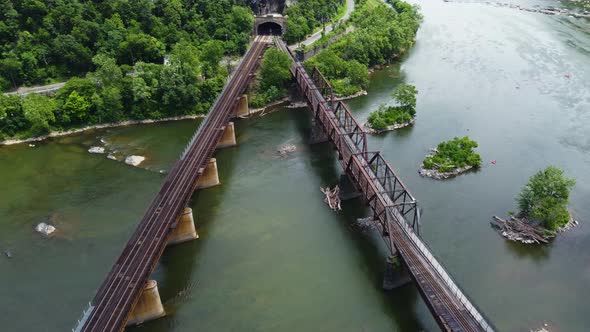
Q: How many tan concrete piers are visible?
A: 5